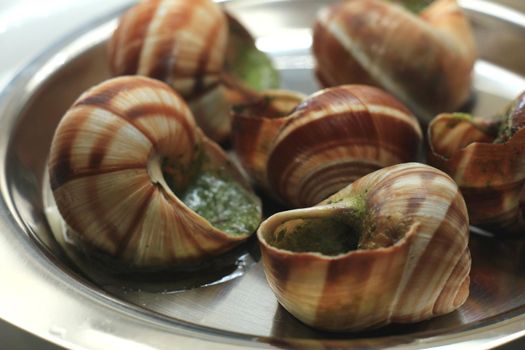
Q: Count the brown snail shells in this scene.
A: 6